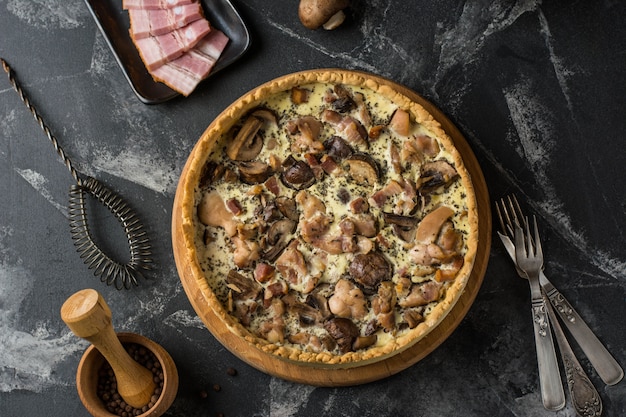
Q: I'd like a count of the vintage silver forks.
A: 3